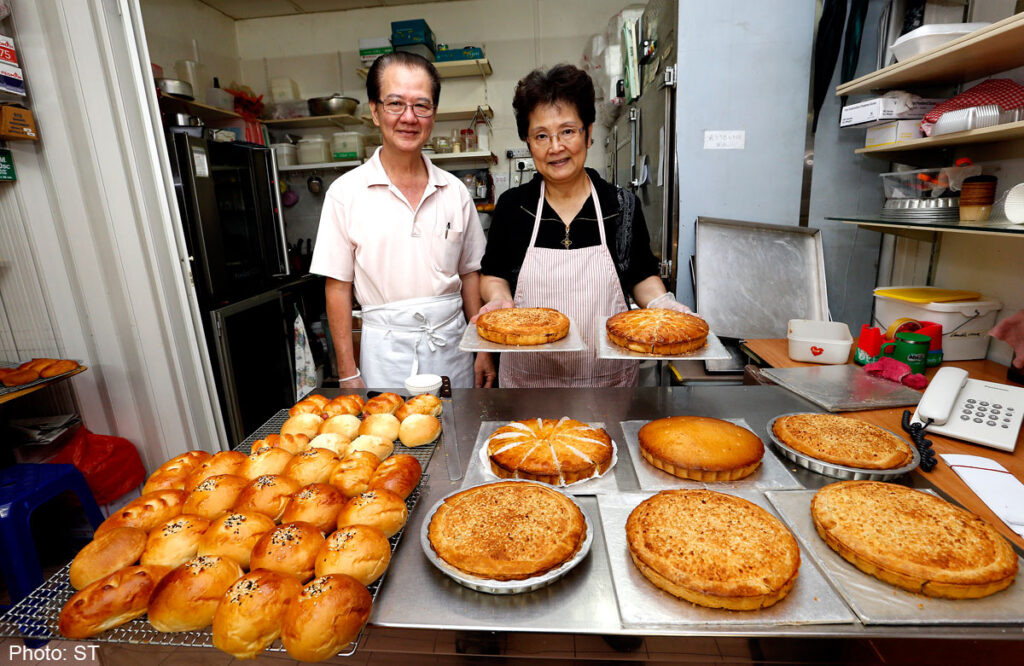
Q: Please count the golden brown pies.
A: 8